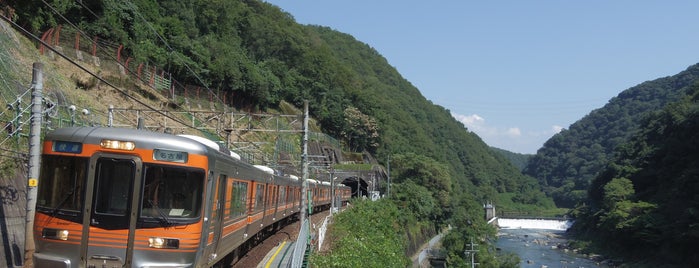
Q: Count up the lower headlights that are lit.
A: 2